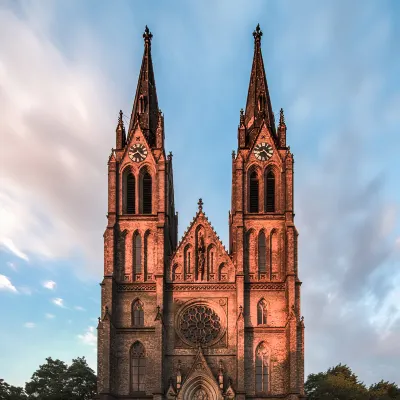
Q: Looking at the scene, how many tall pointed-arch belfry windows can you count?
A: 4